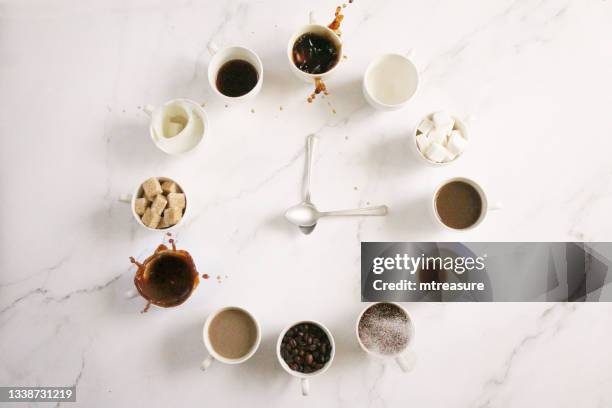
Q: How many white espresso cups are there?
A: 12